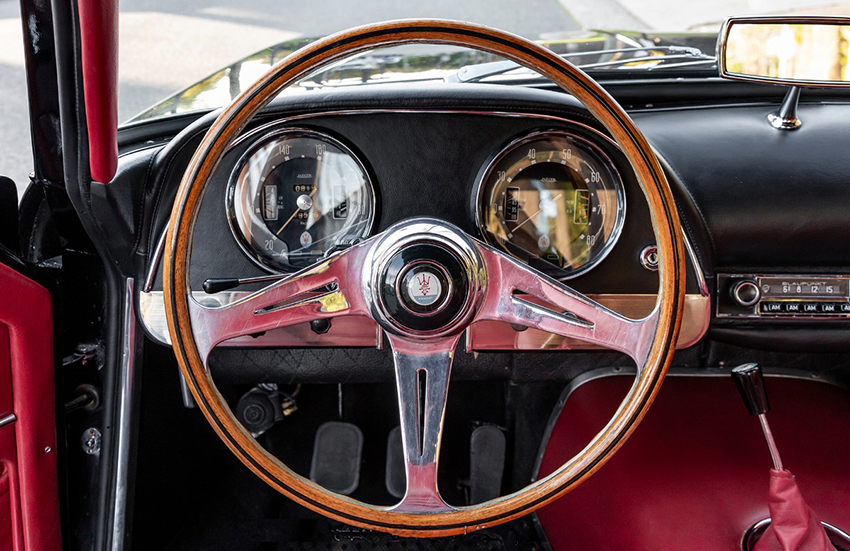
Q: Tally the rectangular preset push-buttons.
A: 5